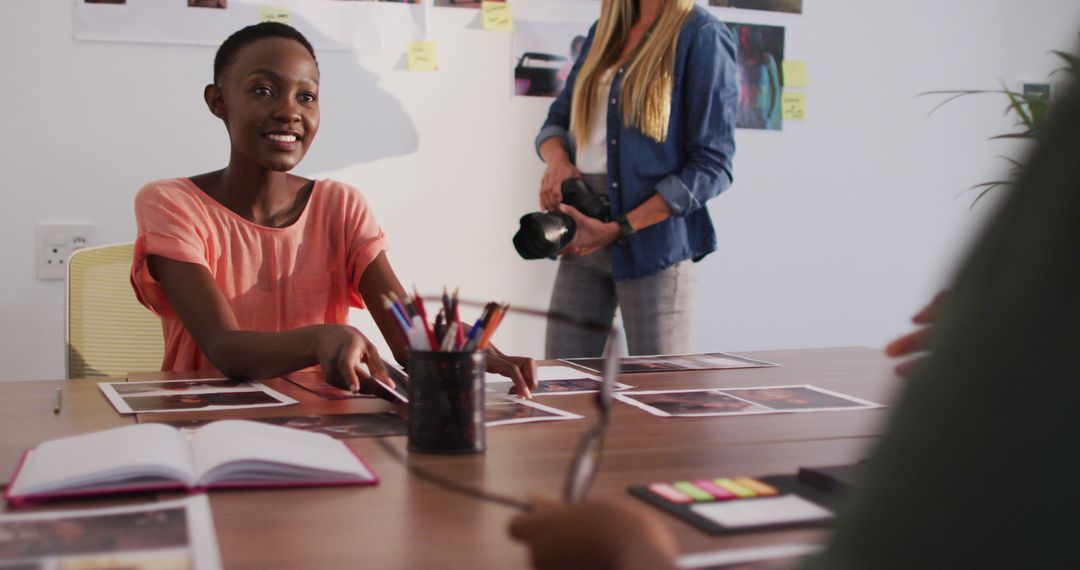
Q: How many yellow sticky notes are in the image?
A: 5